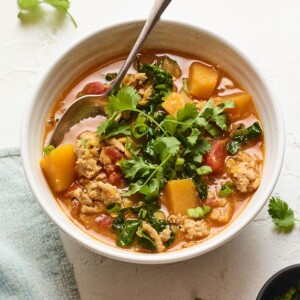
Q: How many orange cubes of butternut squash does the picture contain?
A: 5